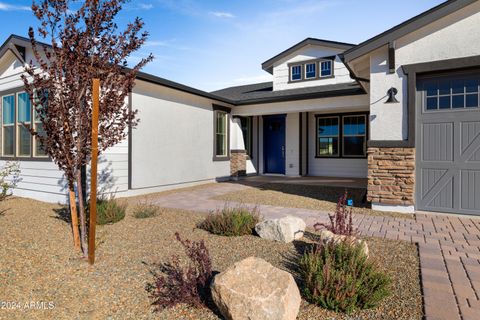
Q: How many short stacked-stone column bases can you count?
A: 2